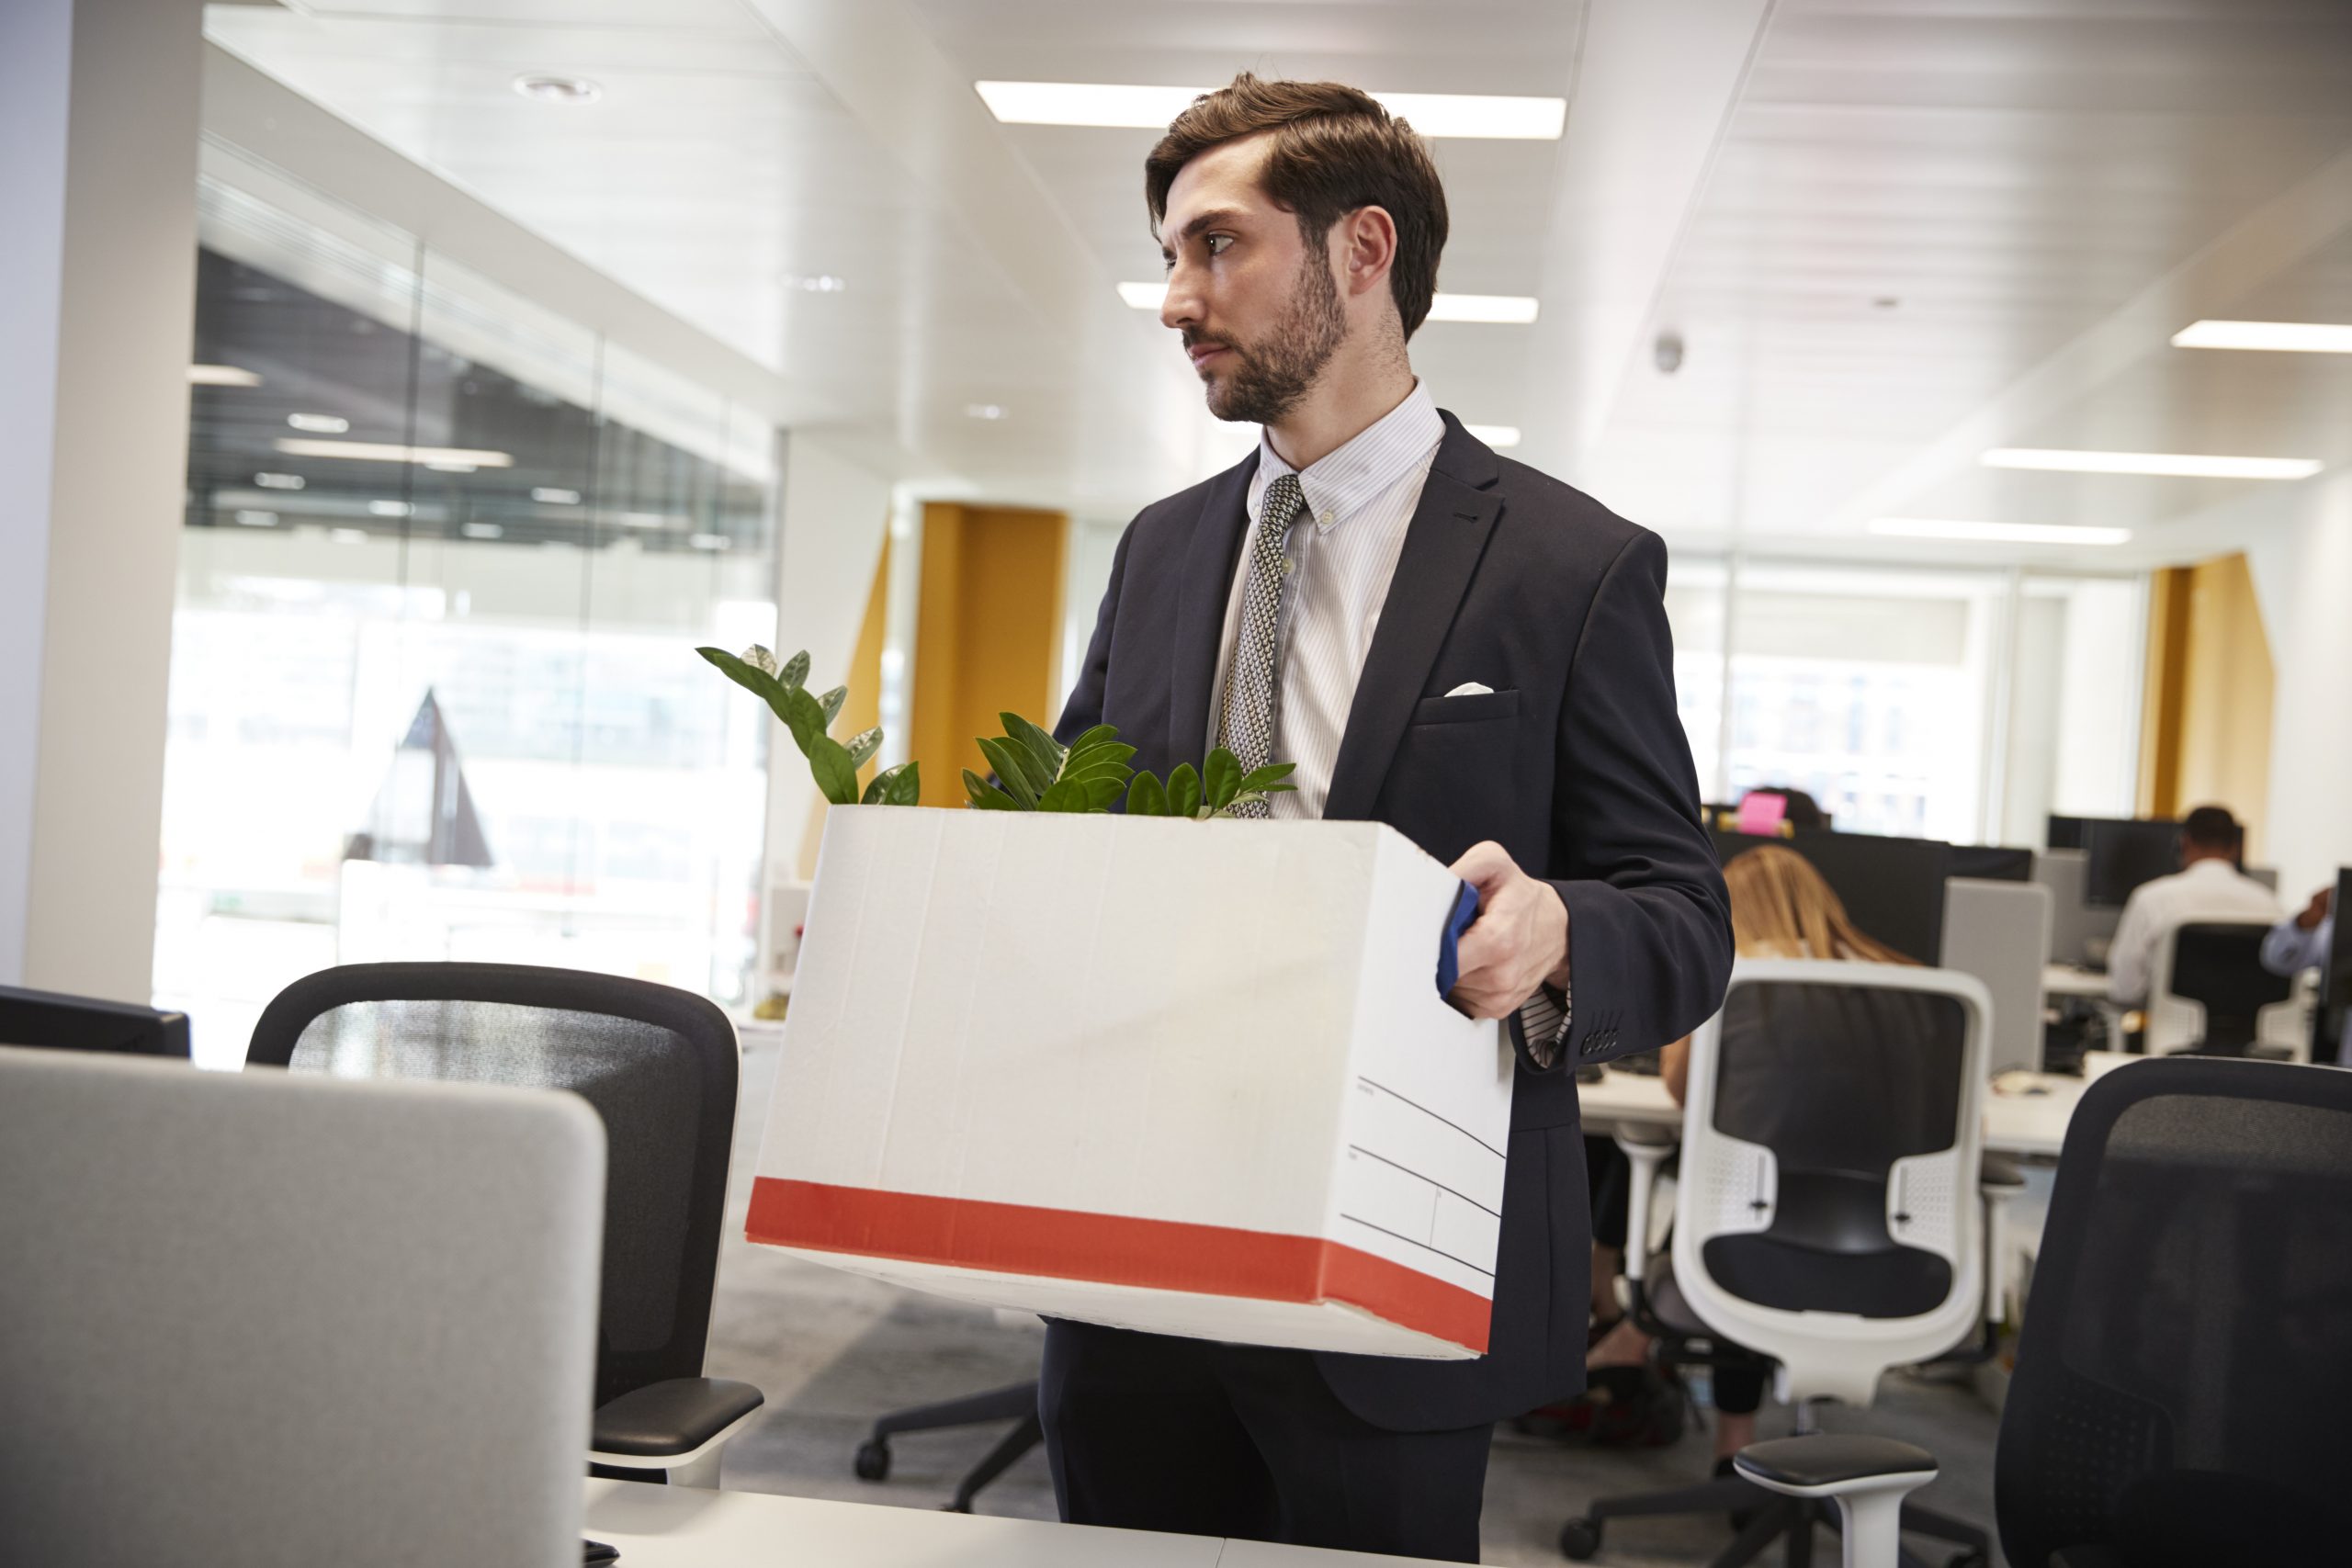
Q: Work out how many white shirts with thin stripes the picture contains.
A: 1